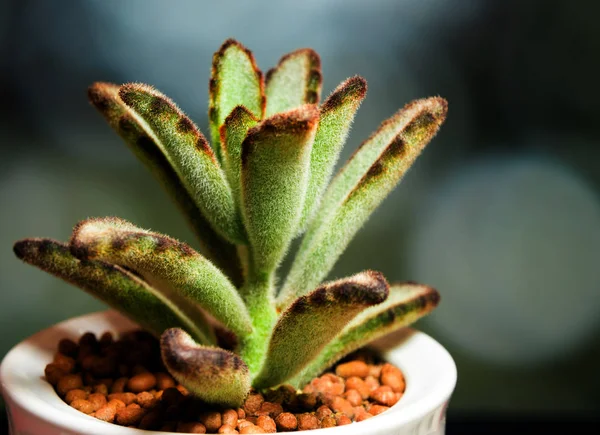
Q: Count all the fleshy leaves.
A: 13